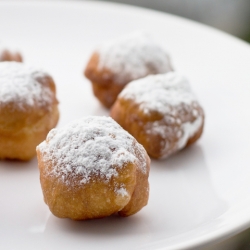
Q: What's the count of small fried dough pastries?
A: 5